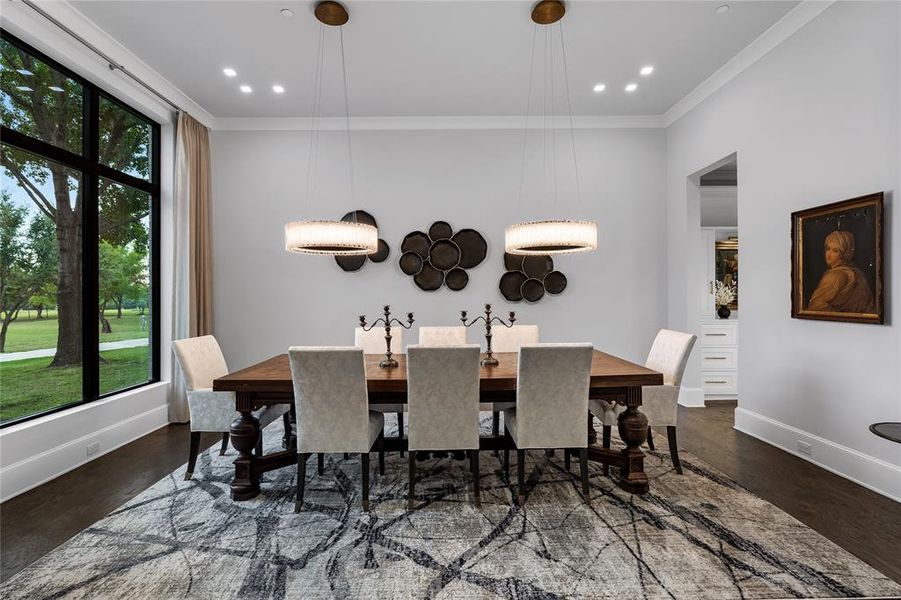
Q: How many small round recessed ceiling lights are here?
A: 6